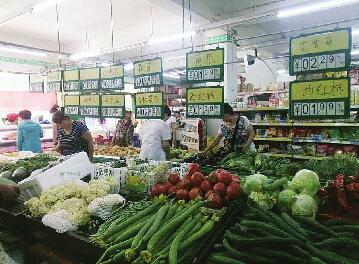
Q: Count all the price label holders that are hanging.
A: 14